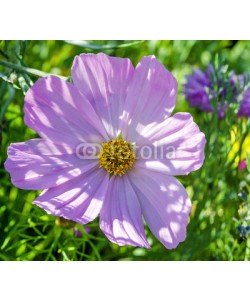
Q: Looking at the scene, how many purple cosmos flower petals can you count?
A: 8